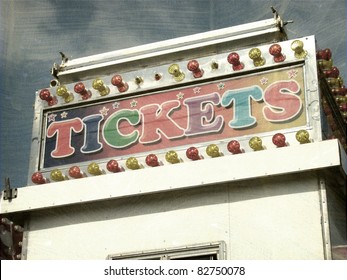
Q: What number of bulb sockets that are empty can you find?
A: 3